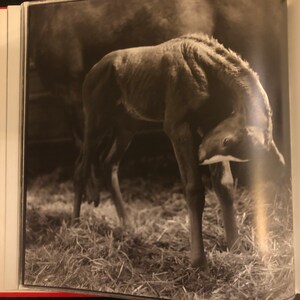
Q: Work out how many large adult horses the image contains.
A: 1